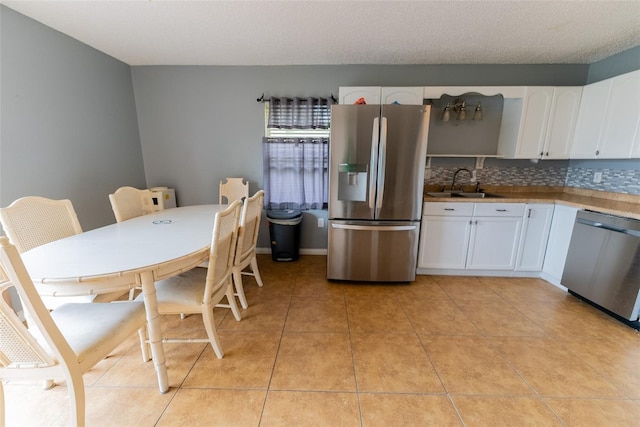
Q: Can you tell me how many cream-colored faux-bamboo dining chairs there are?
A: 6